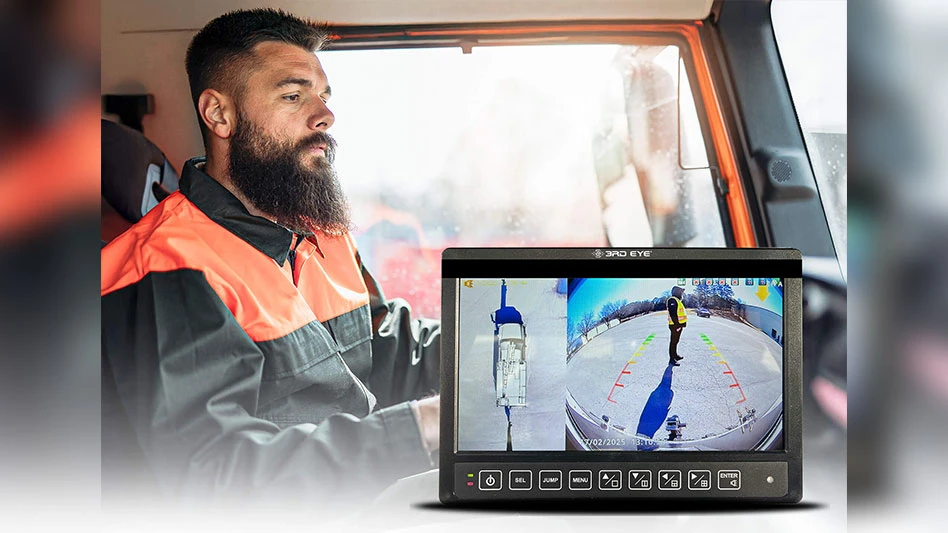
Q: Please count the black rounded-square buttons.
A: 9